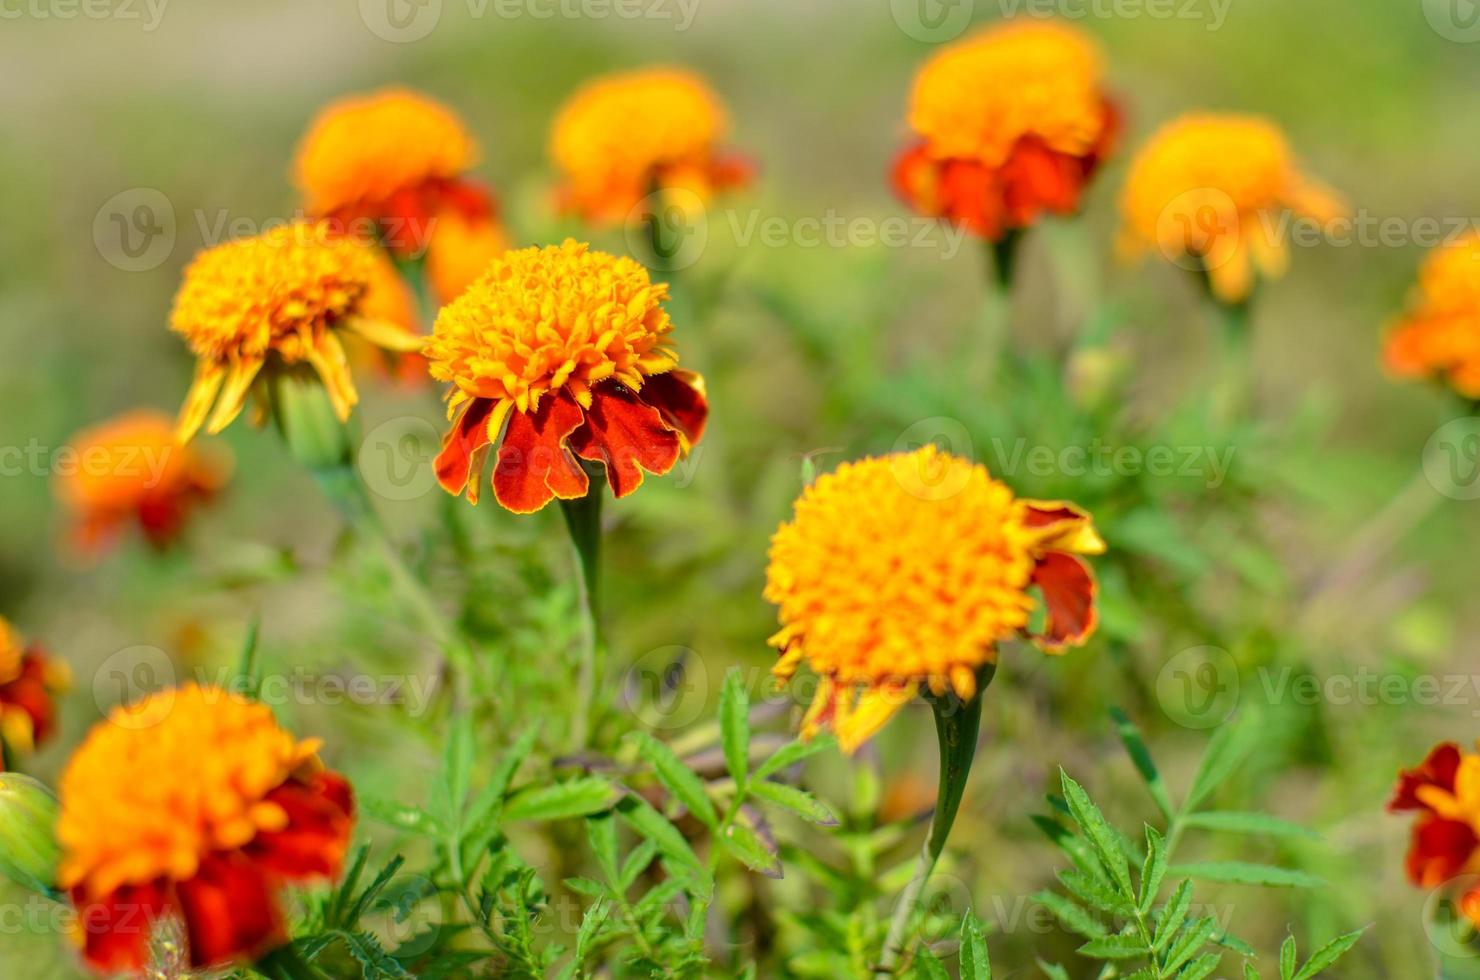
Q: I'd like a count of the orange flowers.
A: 12